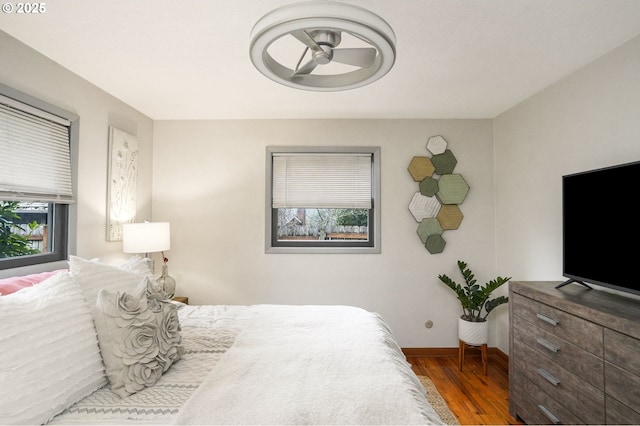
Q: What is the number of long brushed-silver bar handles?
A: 4